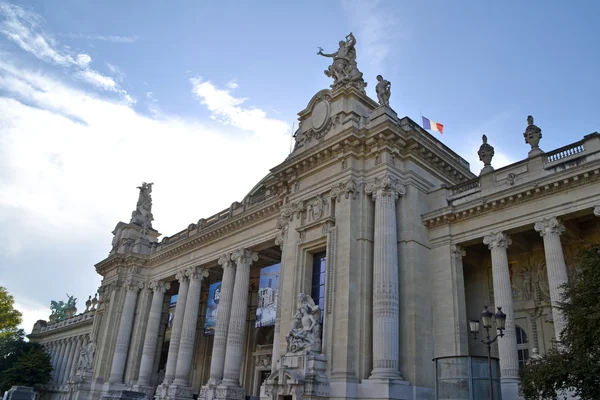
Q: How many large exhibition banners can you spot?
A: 3